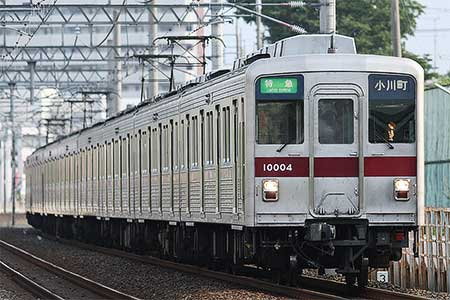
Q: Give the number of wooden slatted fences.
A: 1